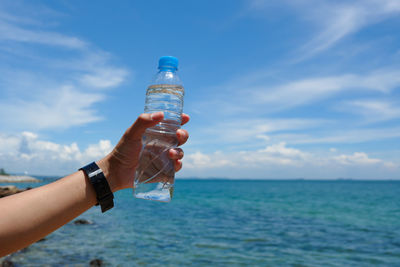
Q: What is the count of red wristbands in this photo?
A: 0